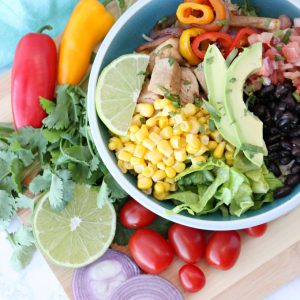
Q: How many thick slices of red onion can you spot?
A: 2